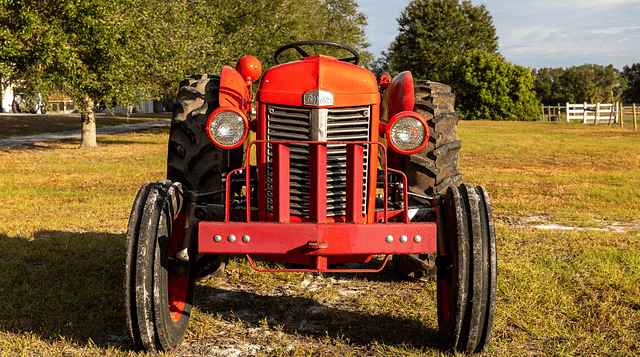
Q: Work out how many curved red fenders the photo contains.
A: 2